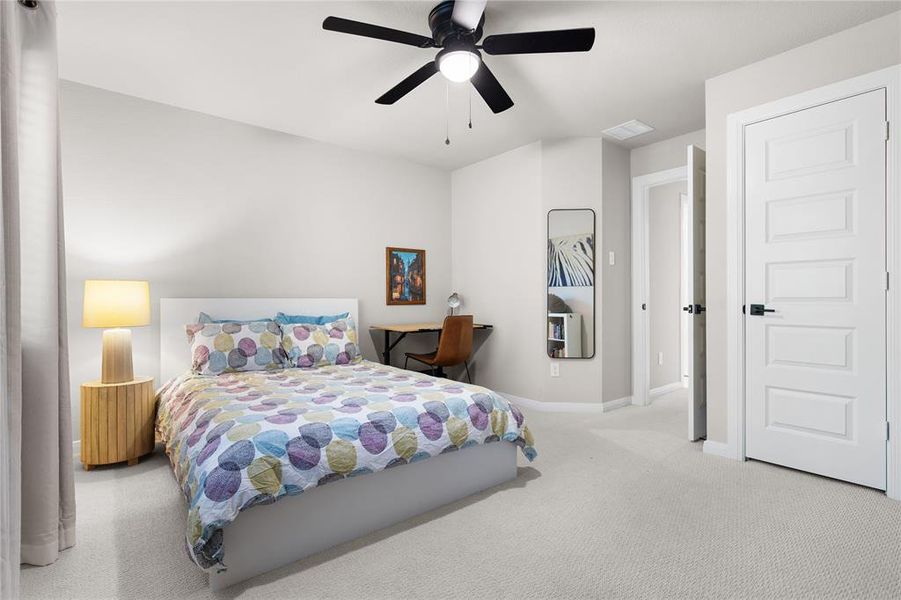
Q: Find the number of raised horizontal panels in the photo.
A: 5